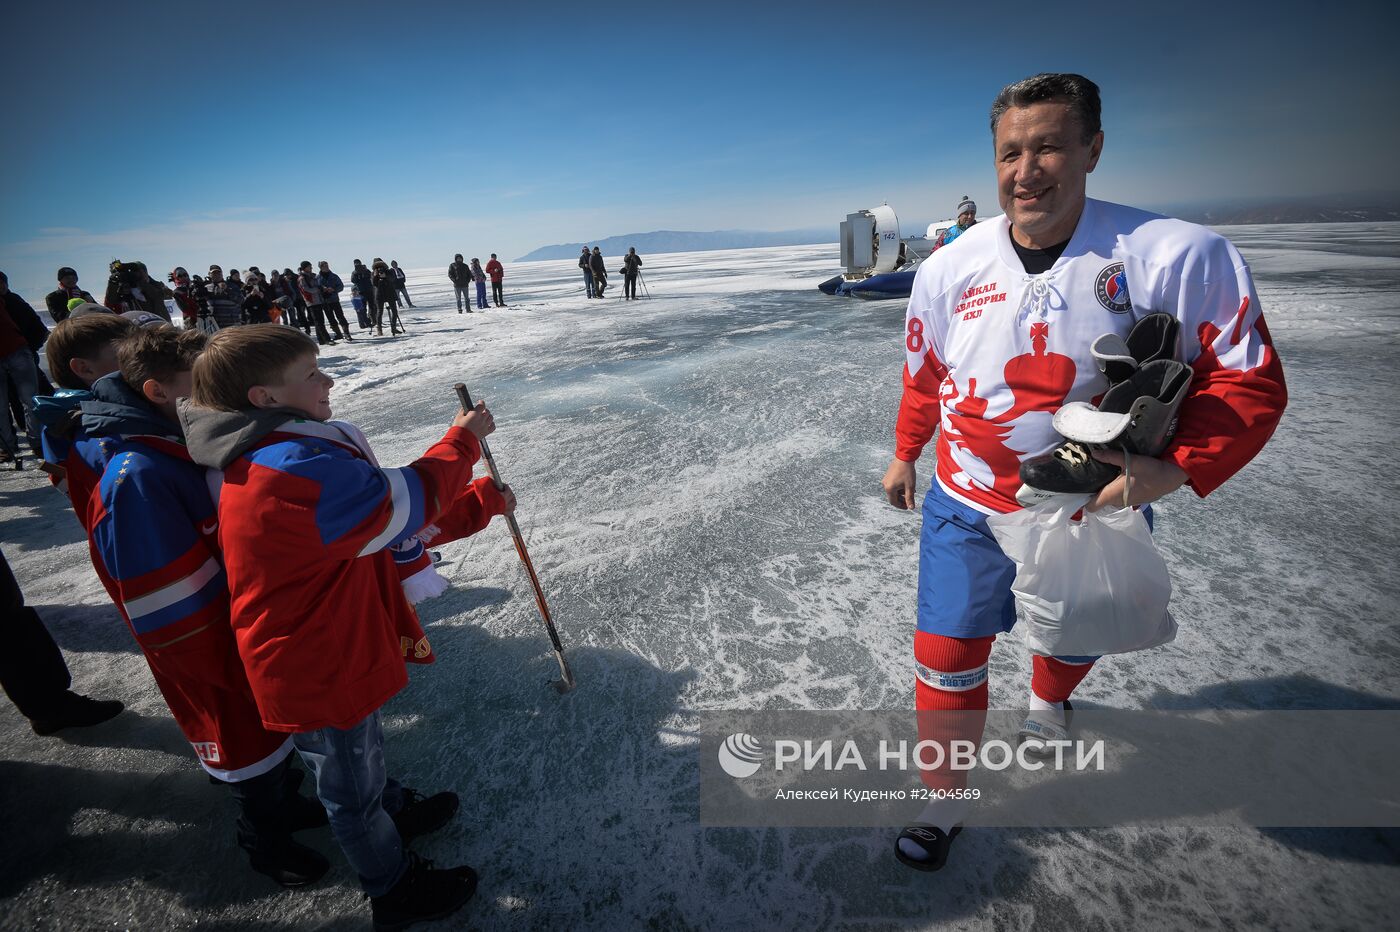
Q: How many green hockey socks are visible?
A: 0